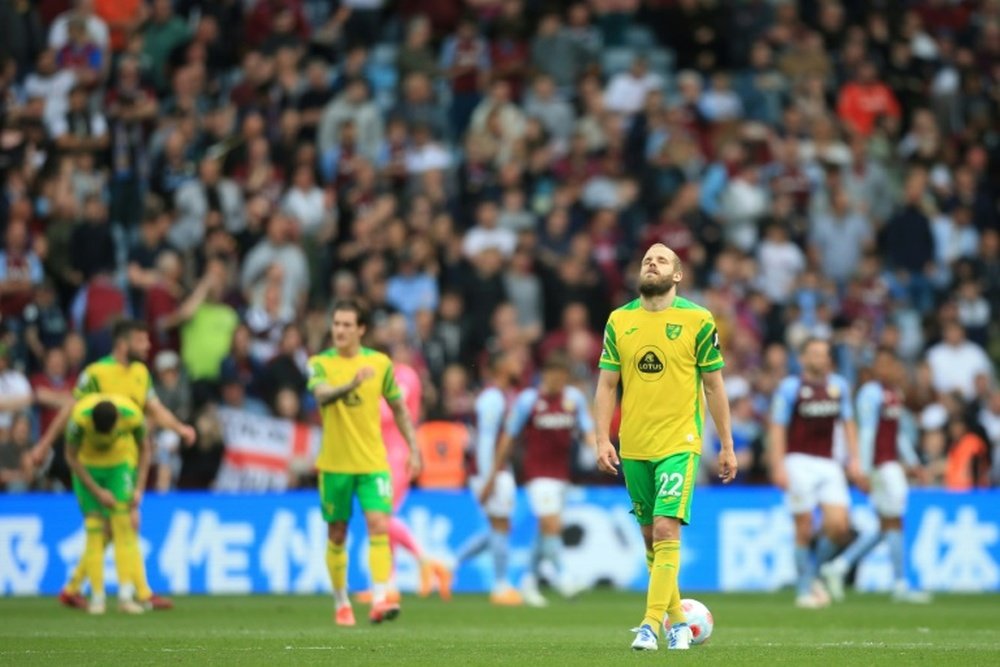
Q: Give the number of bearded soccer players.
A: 2